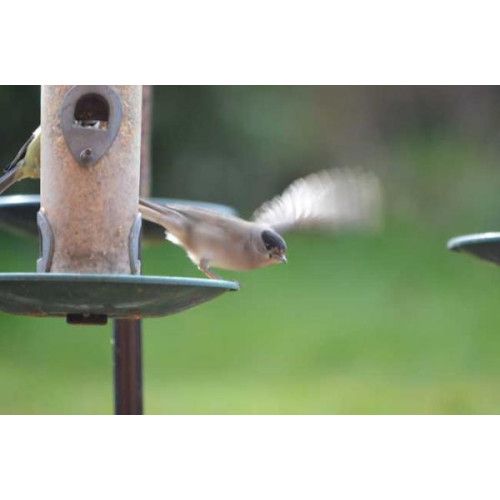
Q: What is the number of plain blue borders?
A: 0